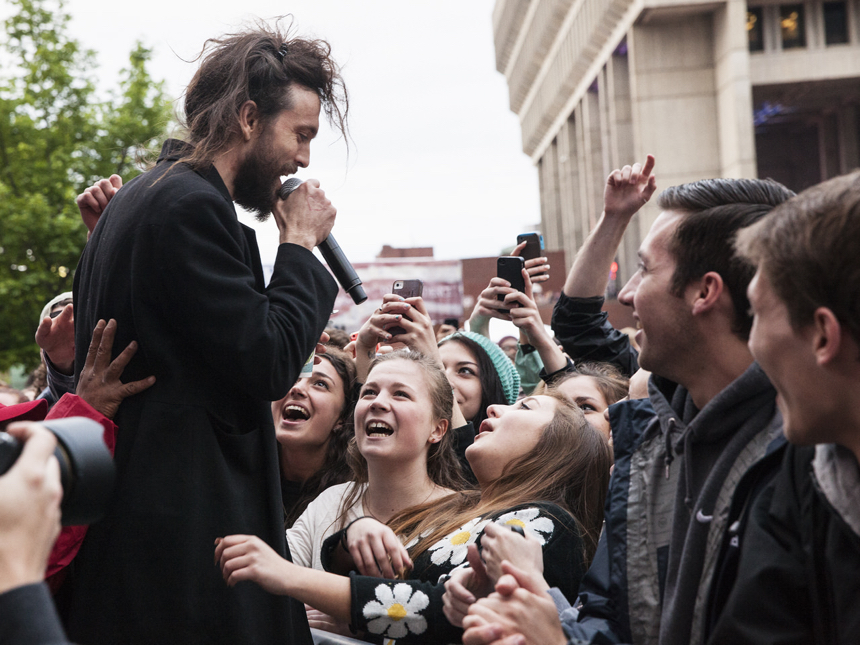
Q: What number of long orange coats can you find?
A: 0